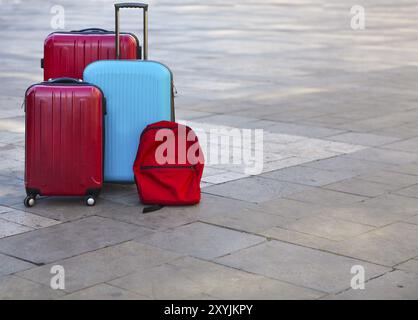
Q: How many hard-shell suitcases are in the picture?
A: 3